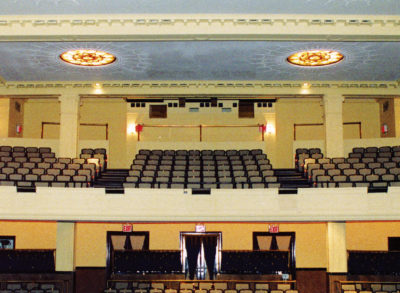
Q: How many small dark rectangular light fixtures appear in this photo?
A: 5